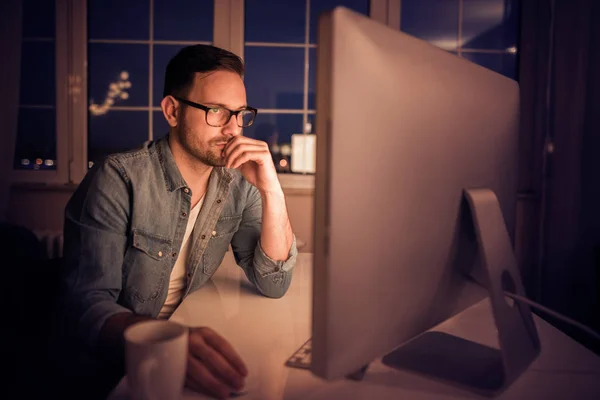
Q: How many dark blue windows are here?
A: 4